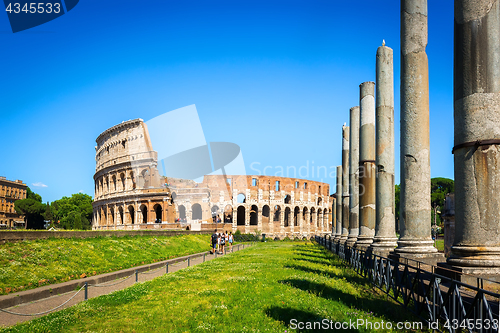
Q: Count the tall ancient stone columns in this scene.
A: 8